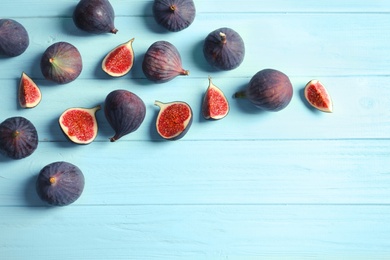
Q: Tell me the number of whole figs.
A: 10